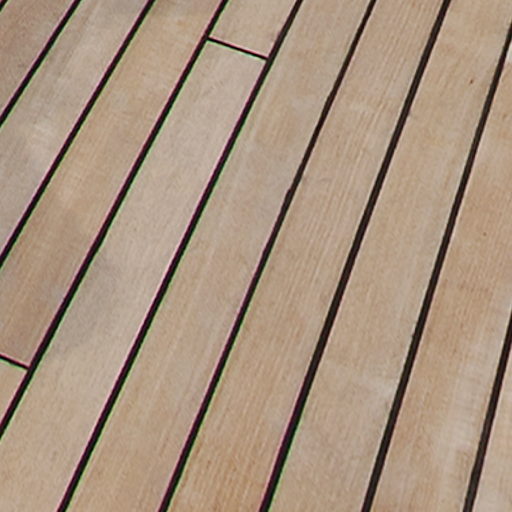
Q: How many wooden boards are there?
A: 11